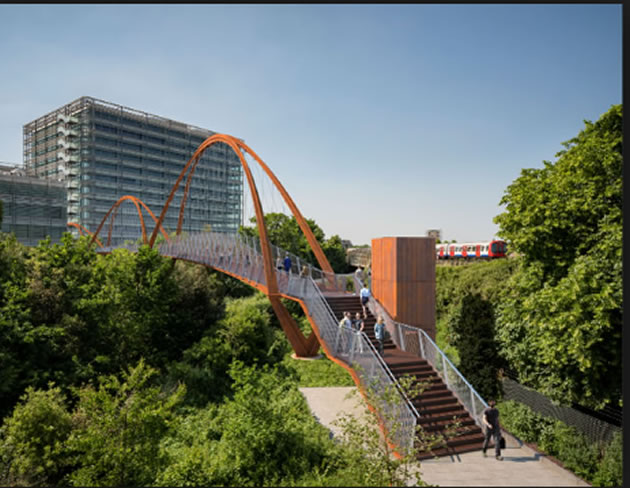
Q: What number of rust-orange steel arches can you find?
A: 3